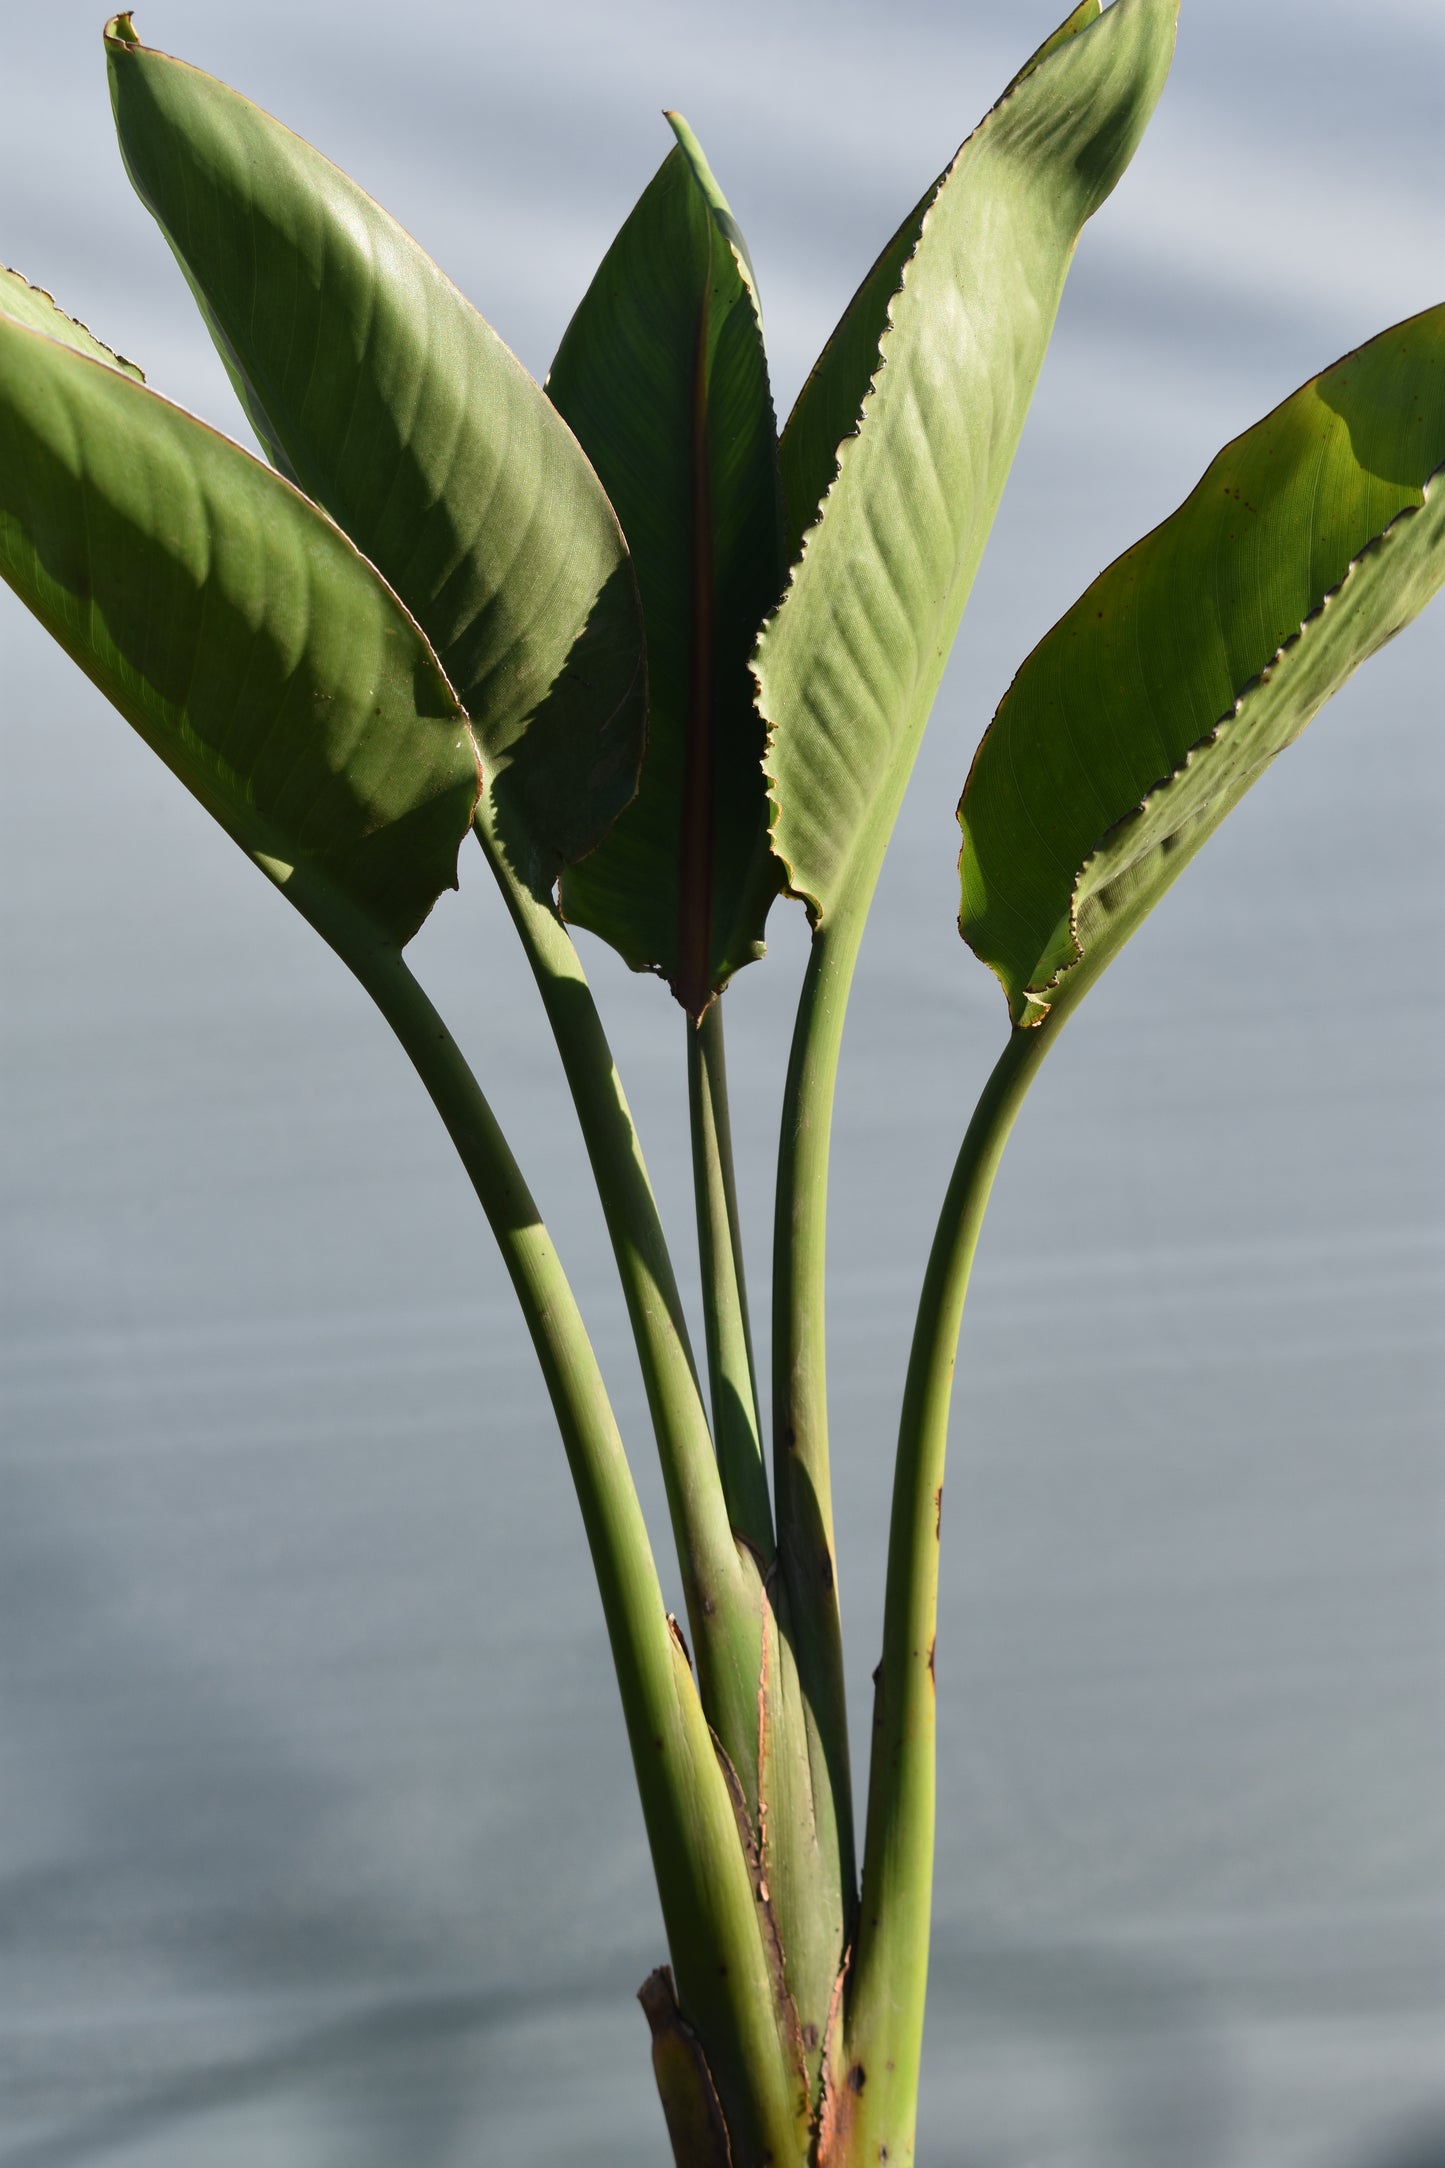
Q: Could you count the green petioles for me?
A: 5